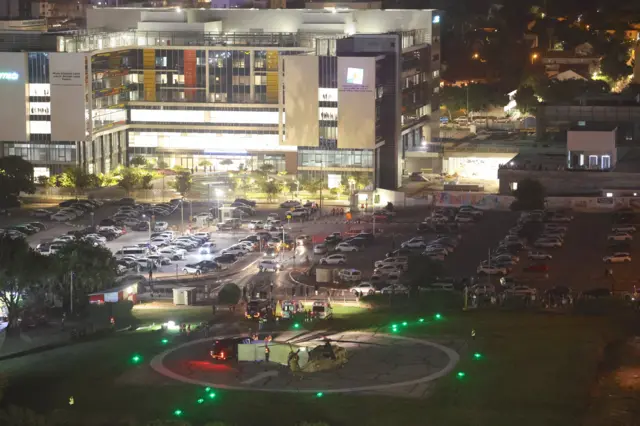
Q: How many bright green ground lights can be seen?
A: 15